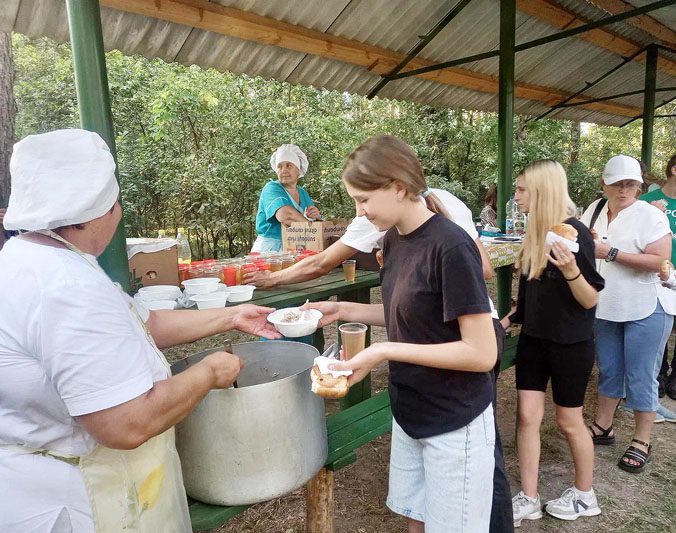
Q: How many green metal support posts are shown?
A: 3